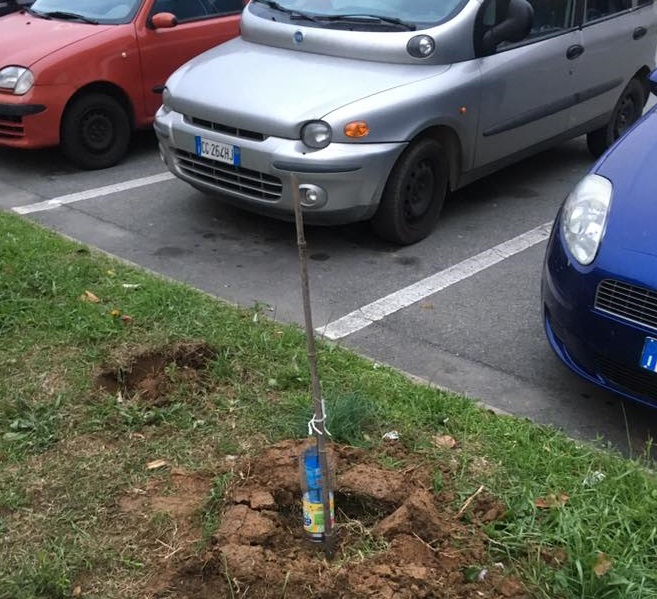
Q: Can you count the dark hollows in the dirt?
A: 2